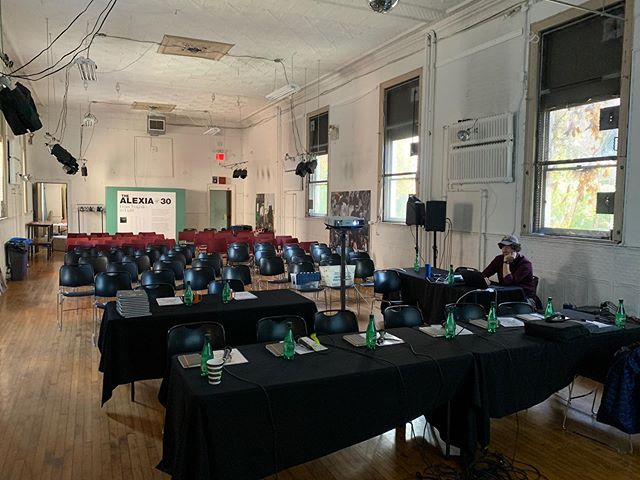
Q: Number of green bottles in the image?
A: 11